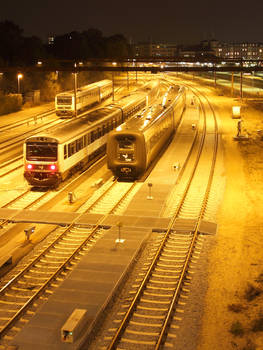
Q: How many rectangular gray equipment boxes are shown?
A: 1